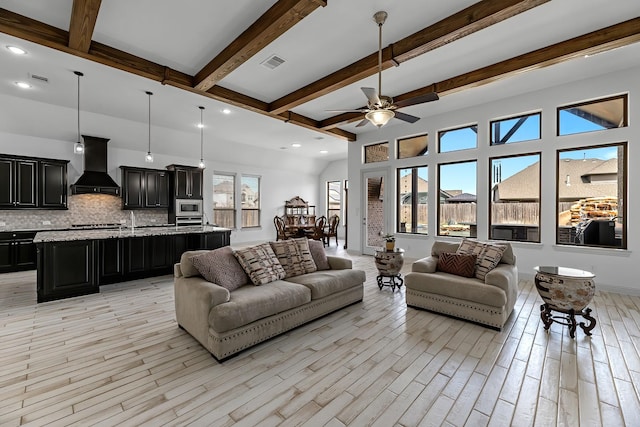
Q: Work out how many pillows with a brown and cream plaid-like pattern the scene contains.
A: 3